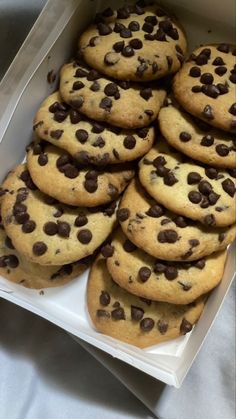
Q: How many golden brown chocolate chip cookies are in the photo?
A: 12